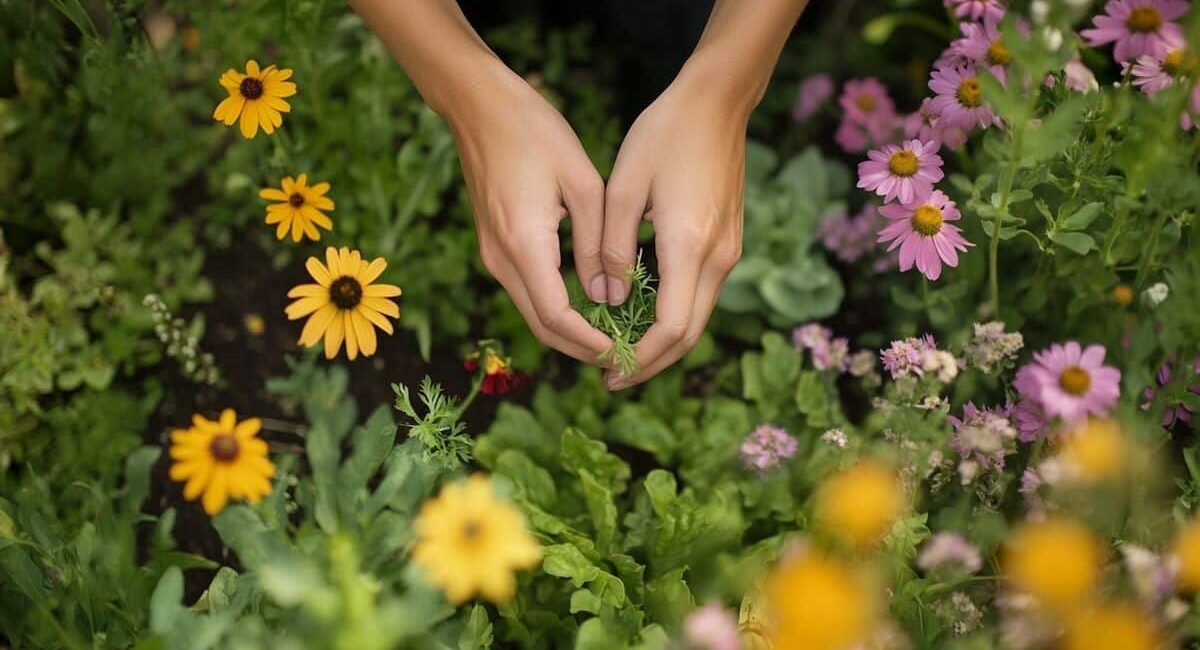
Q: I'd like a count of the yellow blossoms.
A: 11